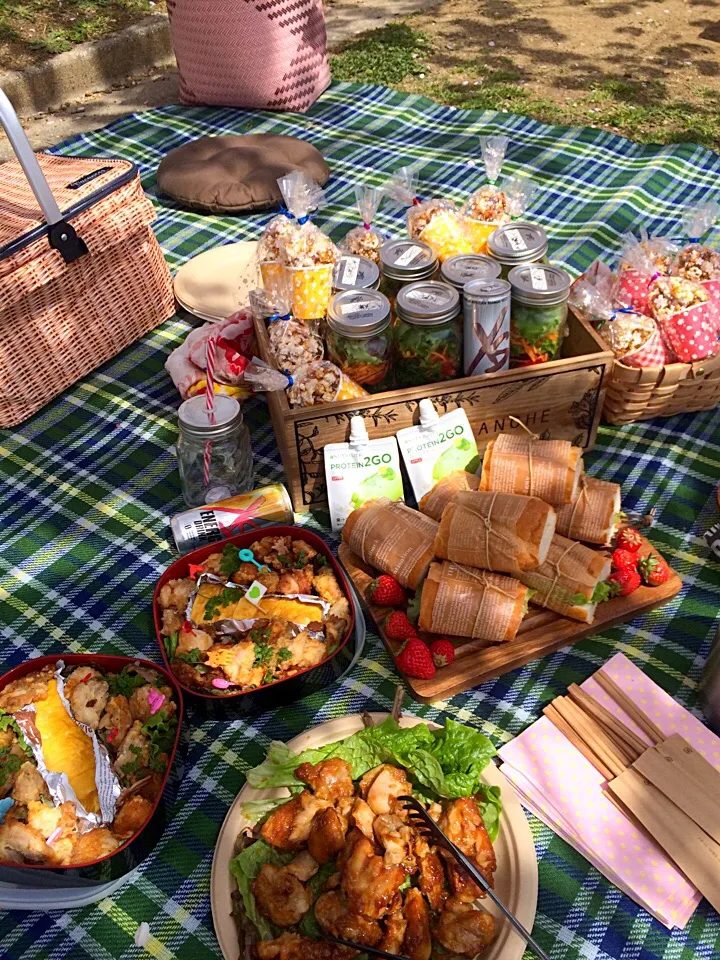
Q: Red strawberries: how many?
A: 8